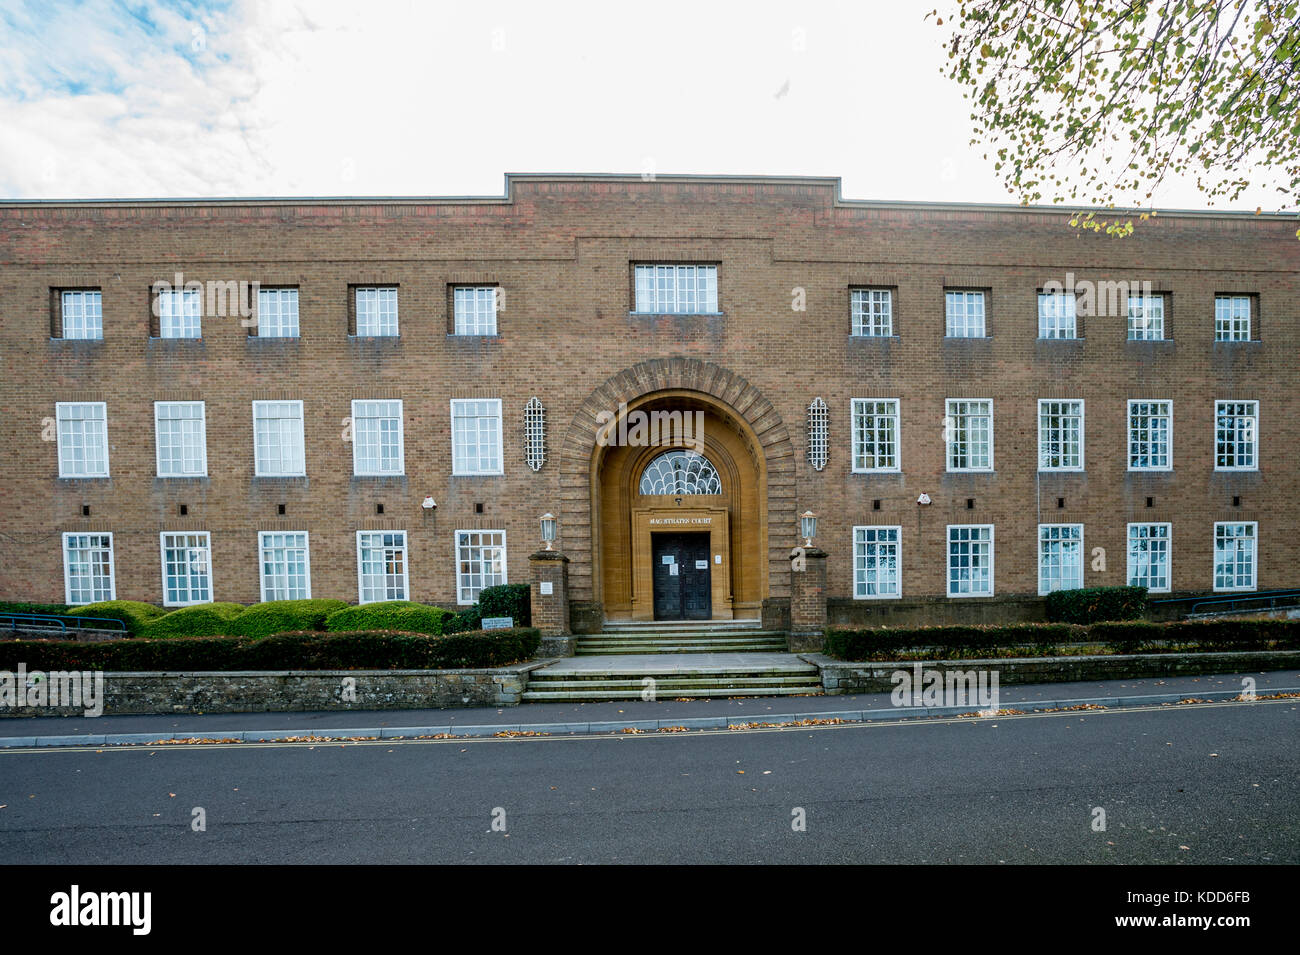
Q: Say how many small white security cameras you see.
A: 2